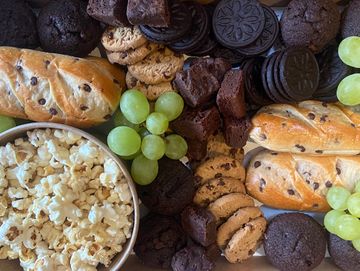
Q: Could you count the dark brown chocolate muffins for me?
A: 8